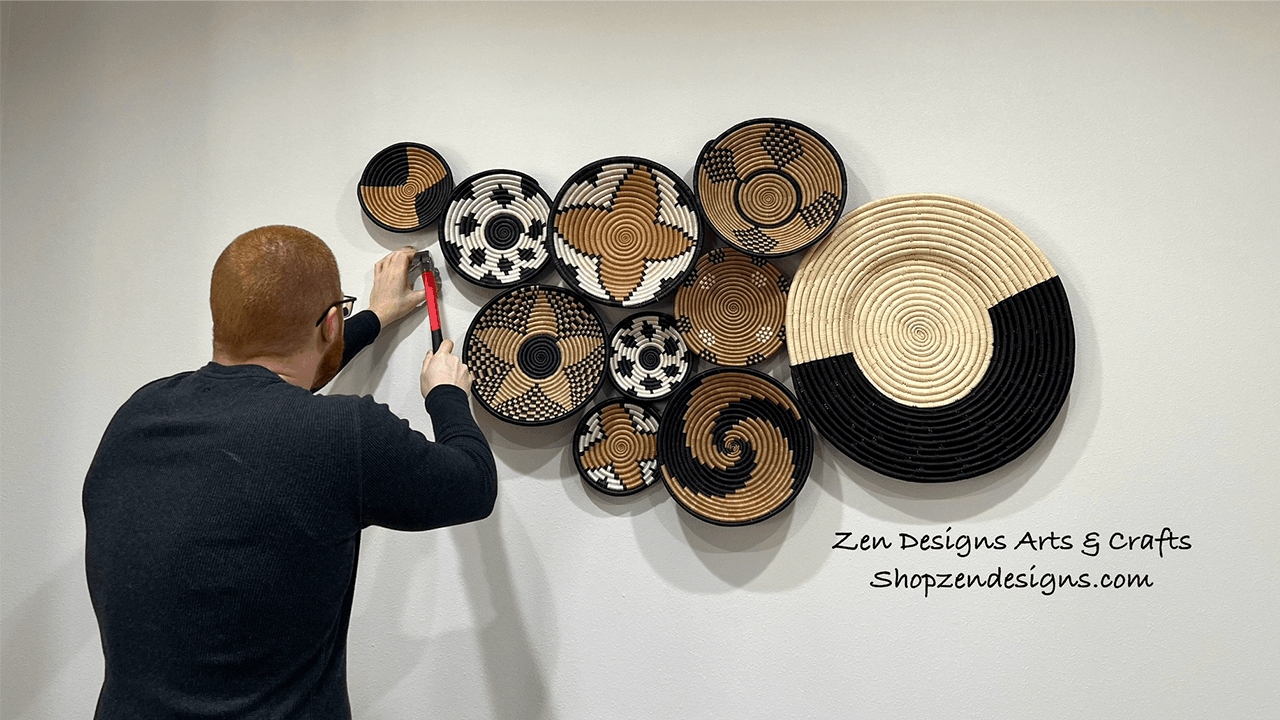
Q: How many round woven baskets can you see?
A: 10